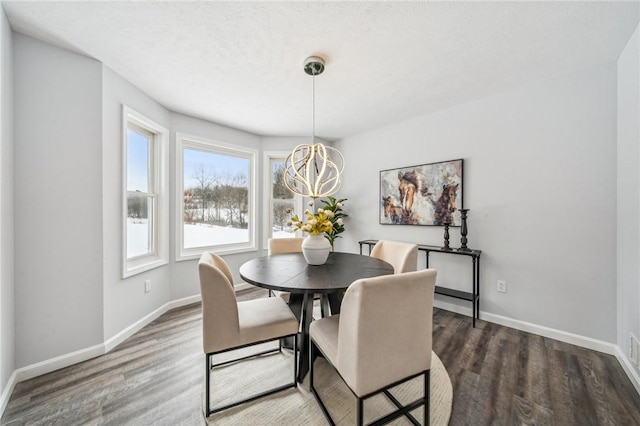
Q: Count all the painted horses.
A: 3